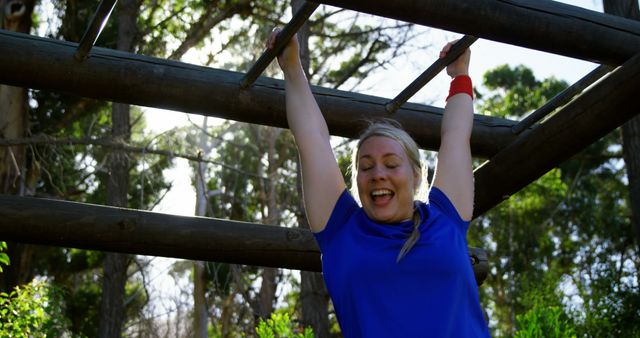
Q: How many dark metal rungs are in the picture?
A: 4